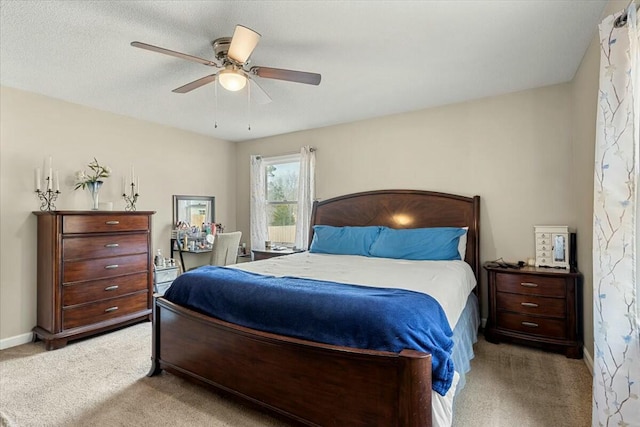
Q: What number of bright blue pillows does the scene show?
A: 2